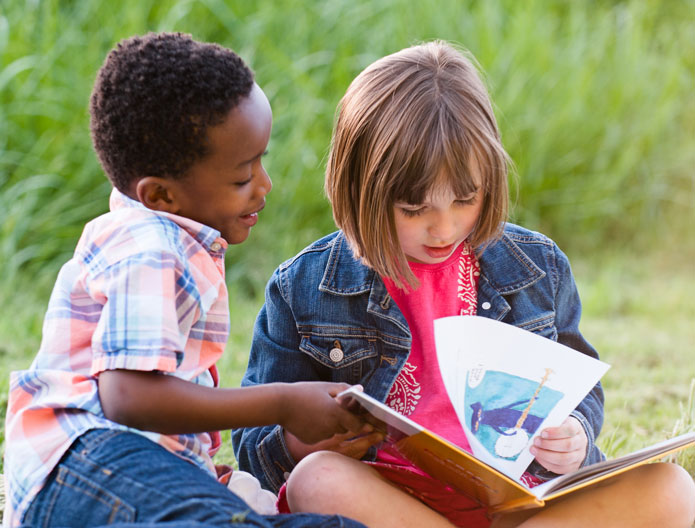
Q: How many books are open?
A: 1